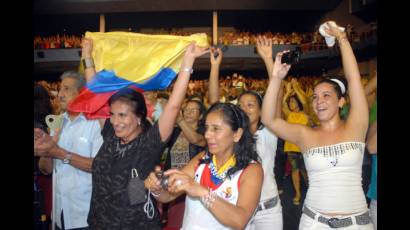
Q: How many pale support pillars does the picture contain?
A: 2